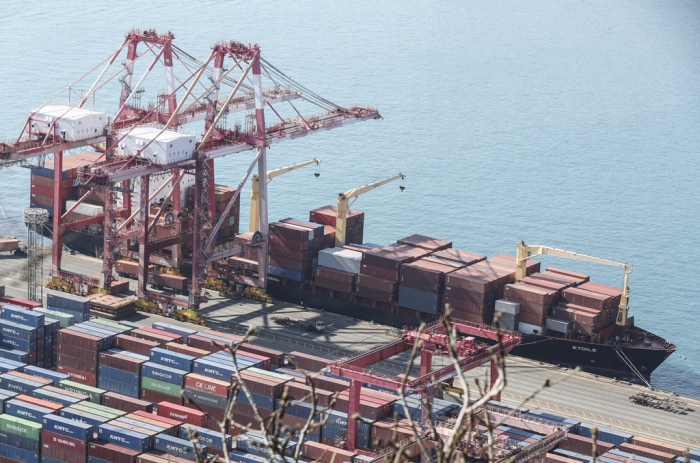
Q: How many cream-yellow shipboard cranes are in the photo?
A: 3